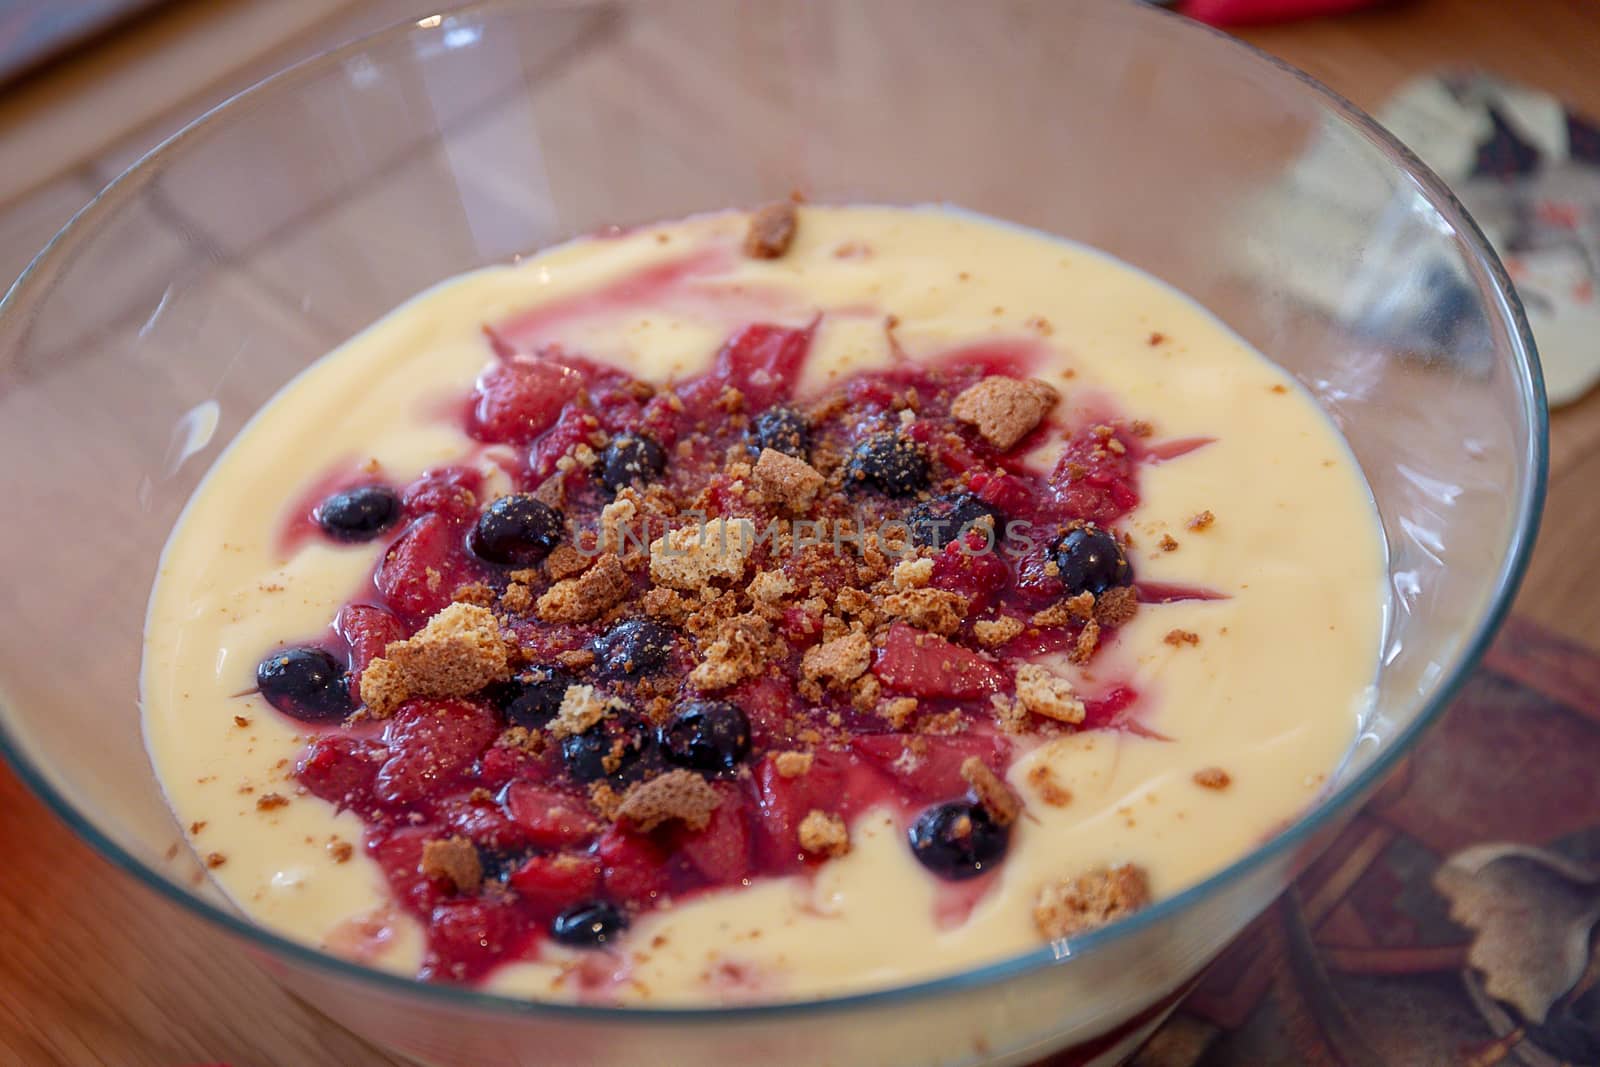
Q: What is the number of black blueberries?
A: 14